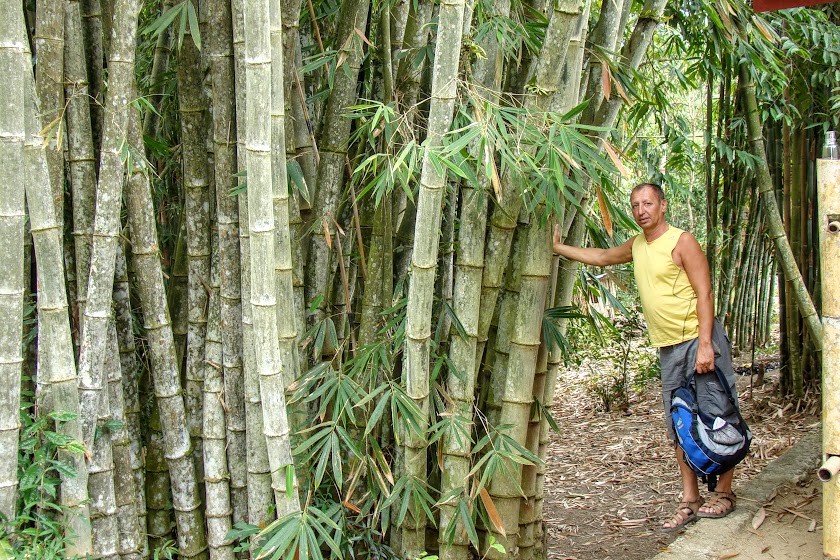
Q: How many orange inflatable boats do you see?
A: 0